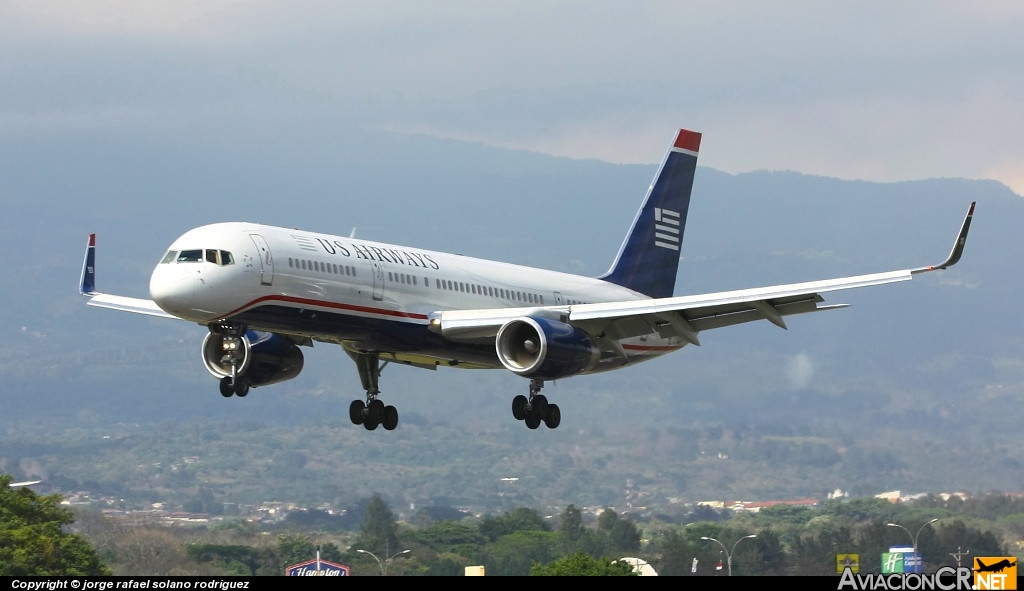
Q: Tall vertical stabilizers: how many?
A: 1